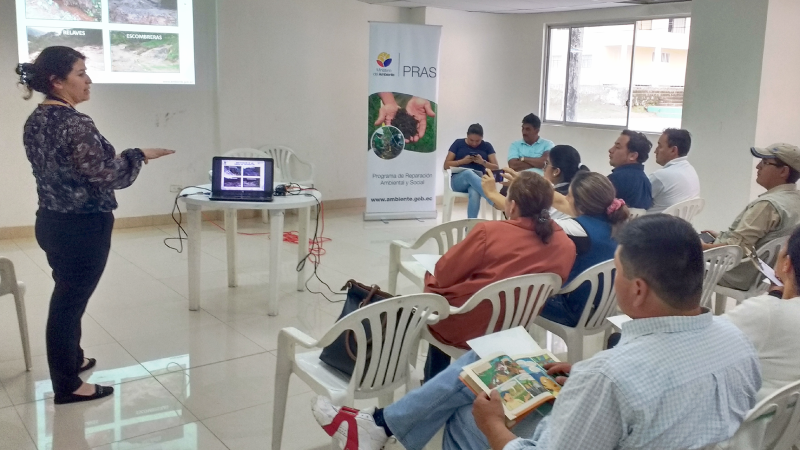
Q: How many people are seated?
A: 10